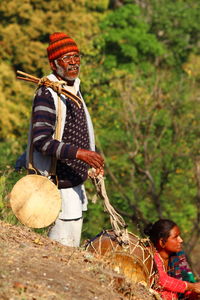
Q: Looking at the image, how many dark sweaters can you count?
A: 1